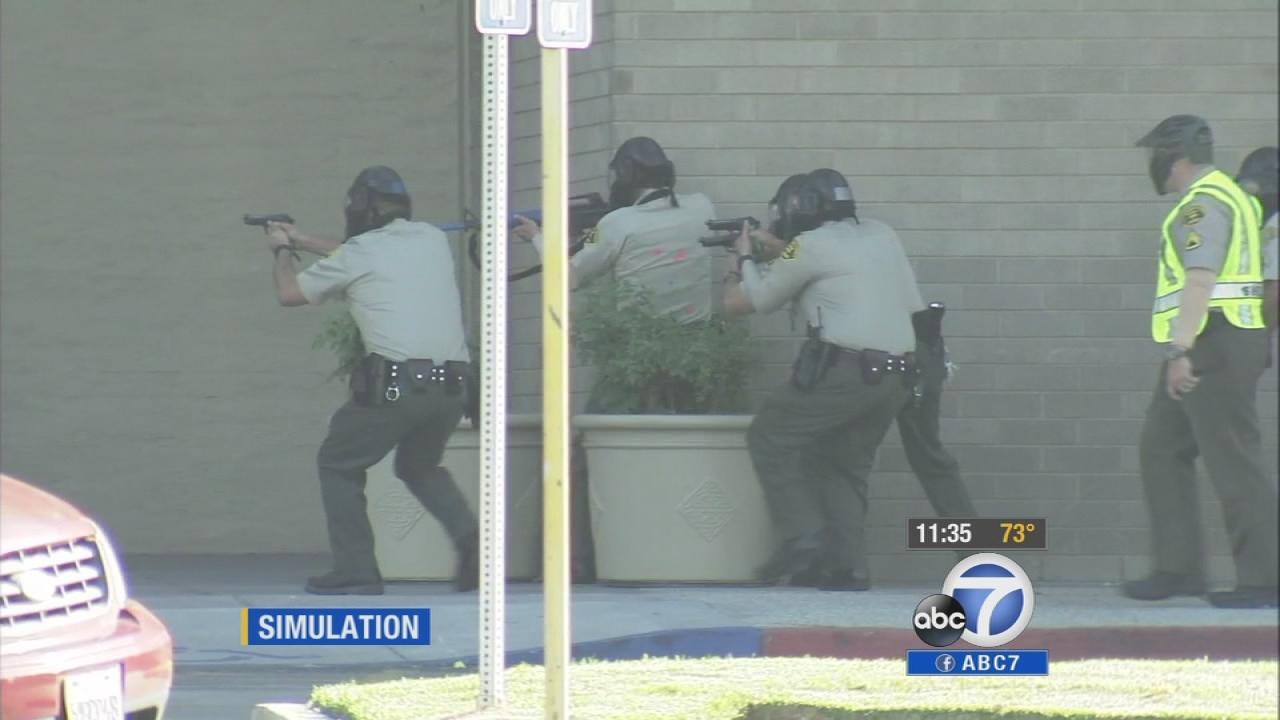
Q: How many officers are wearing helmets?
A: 6